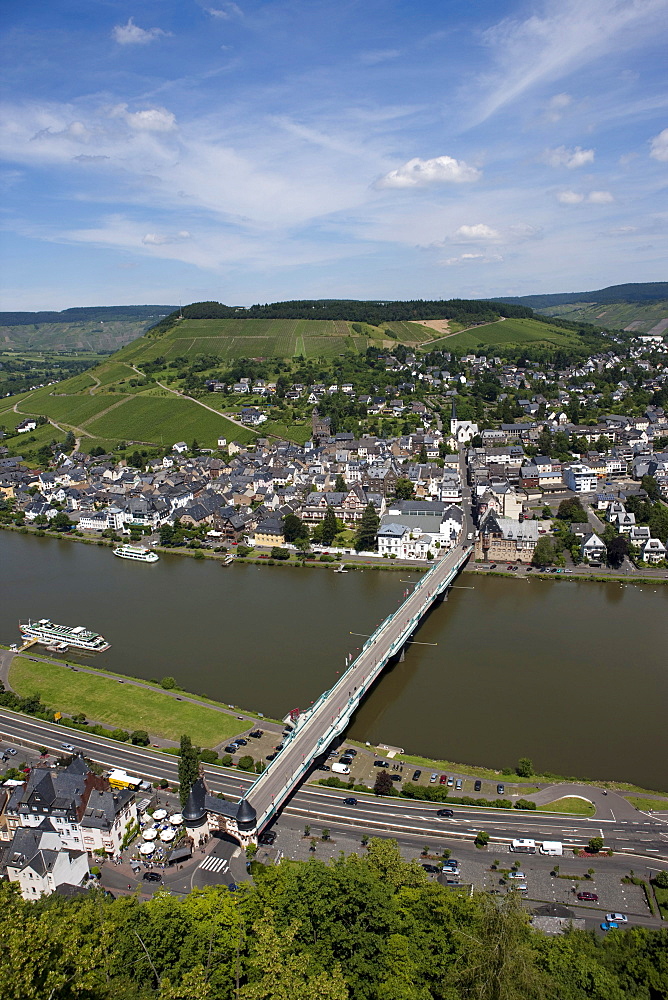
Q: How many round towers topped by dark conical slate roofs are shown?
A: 2